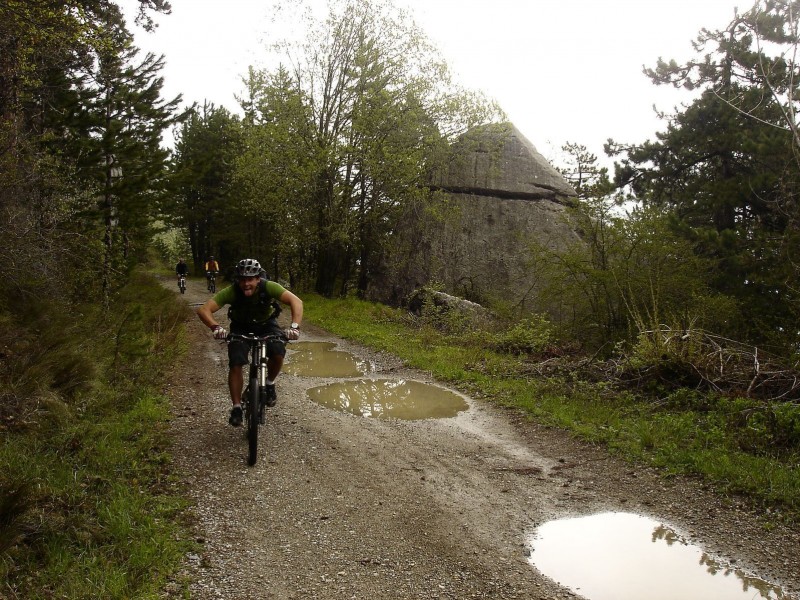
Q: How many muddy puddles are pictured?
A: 3